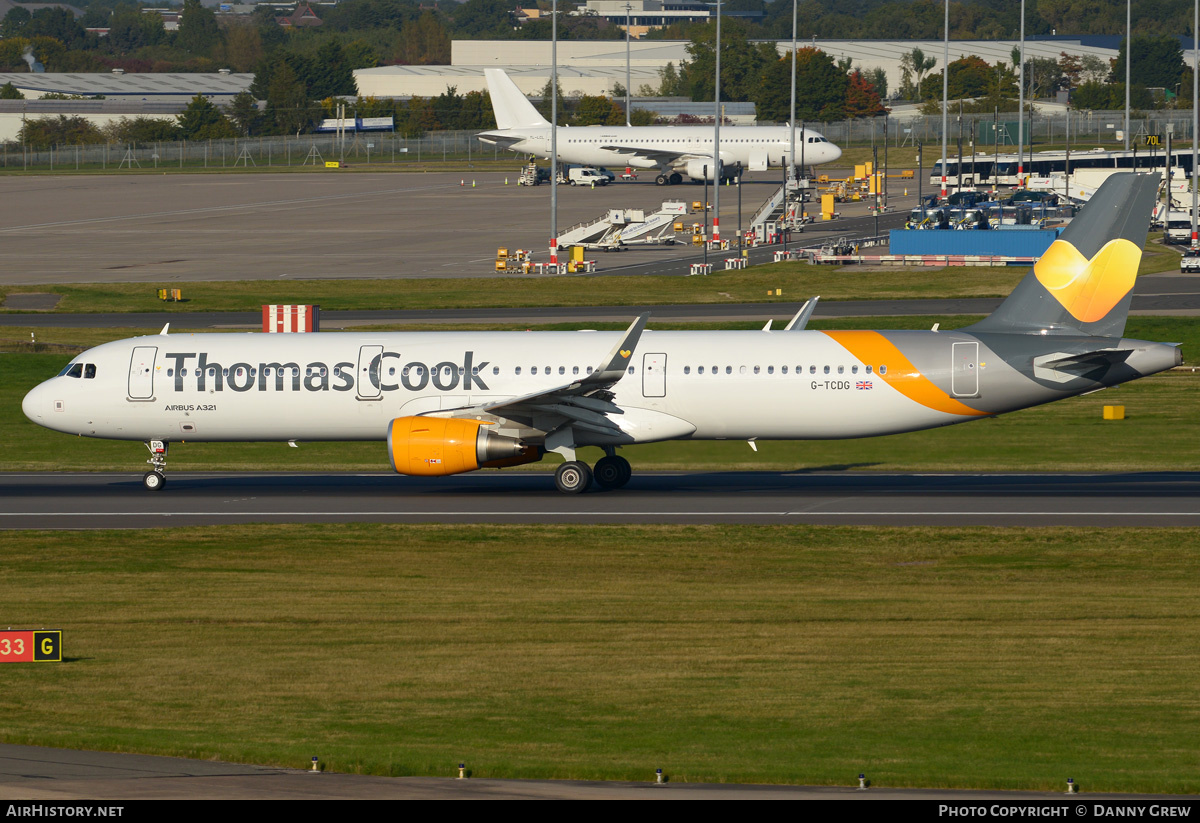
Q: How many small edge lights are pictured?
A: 5